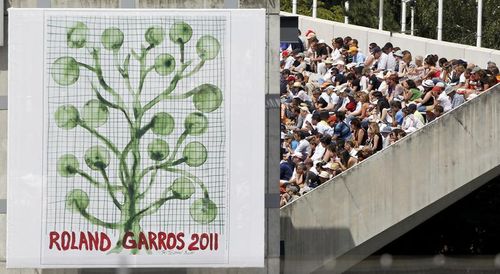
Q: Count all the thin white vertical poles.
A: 8